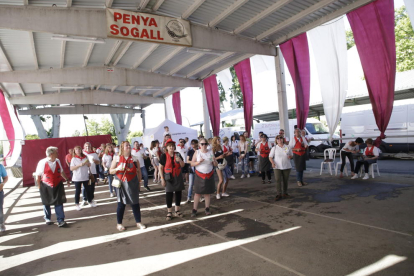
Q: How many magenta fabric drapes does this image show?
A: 6